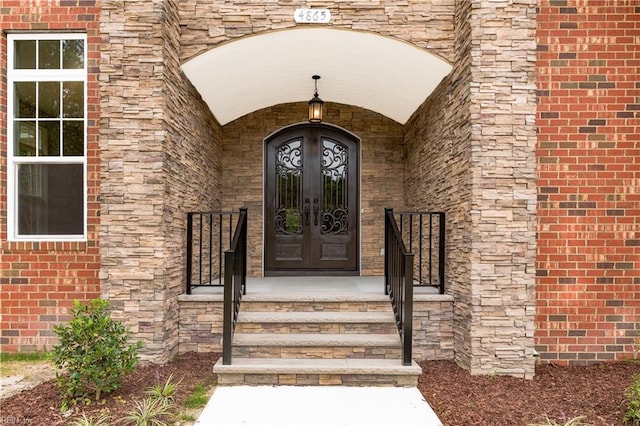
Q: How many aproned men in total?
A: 0